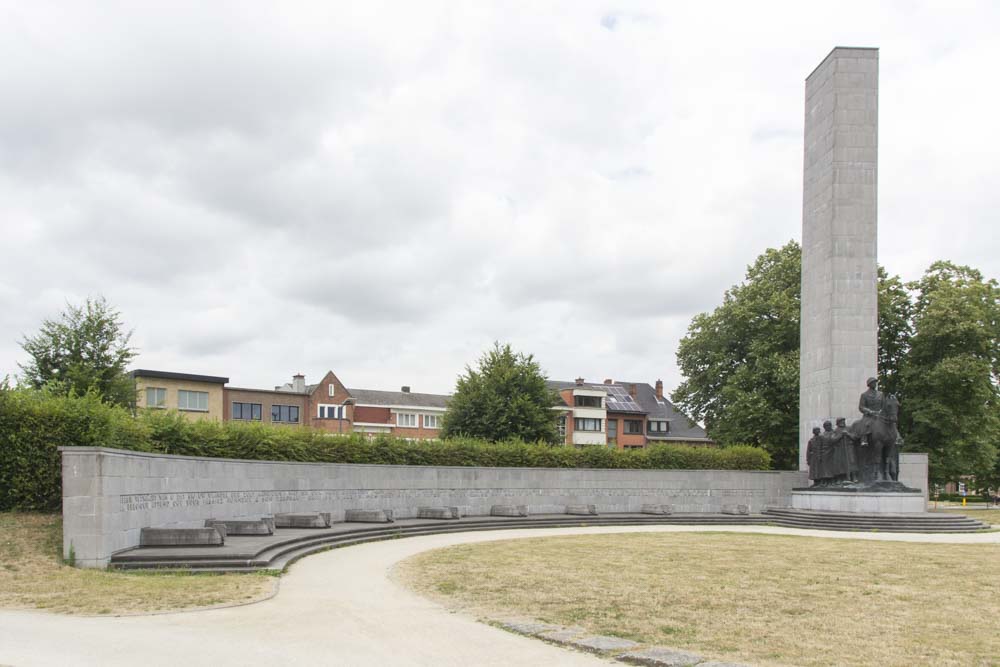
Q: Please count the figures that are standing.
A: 3